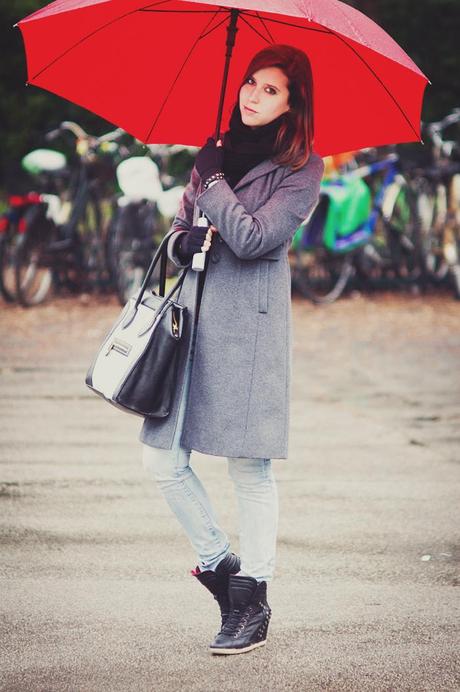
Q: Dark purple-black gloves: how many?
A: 2